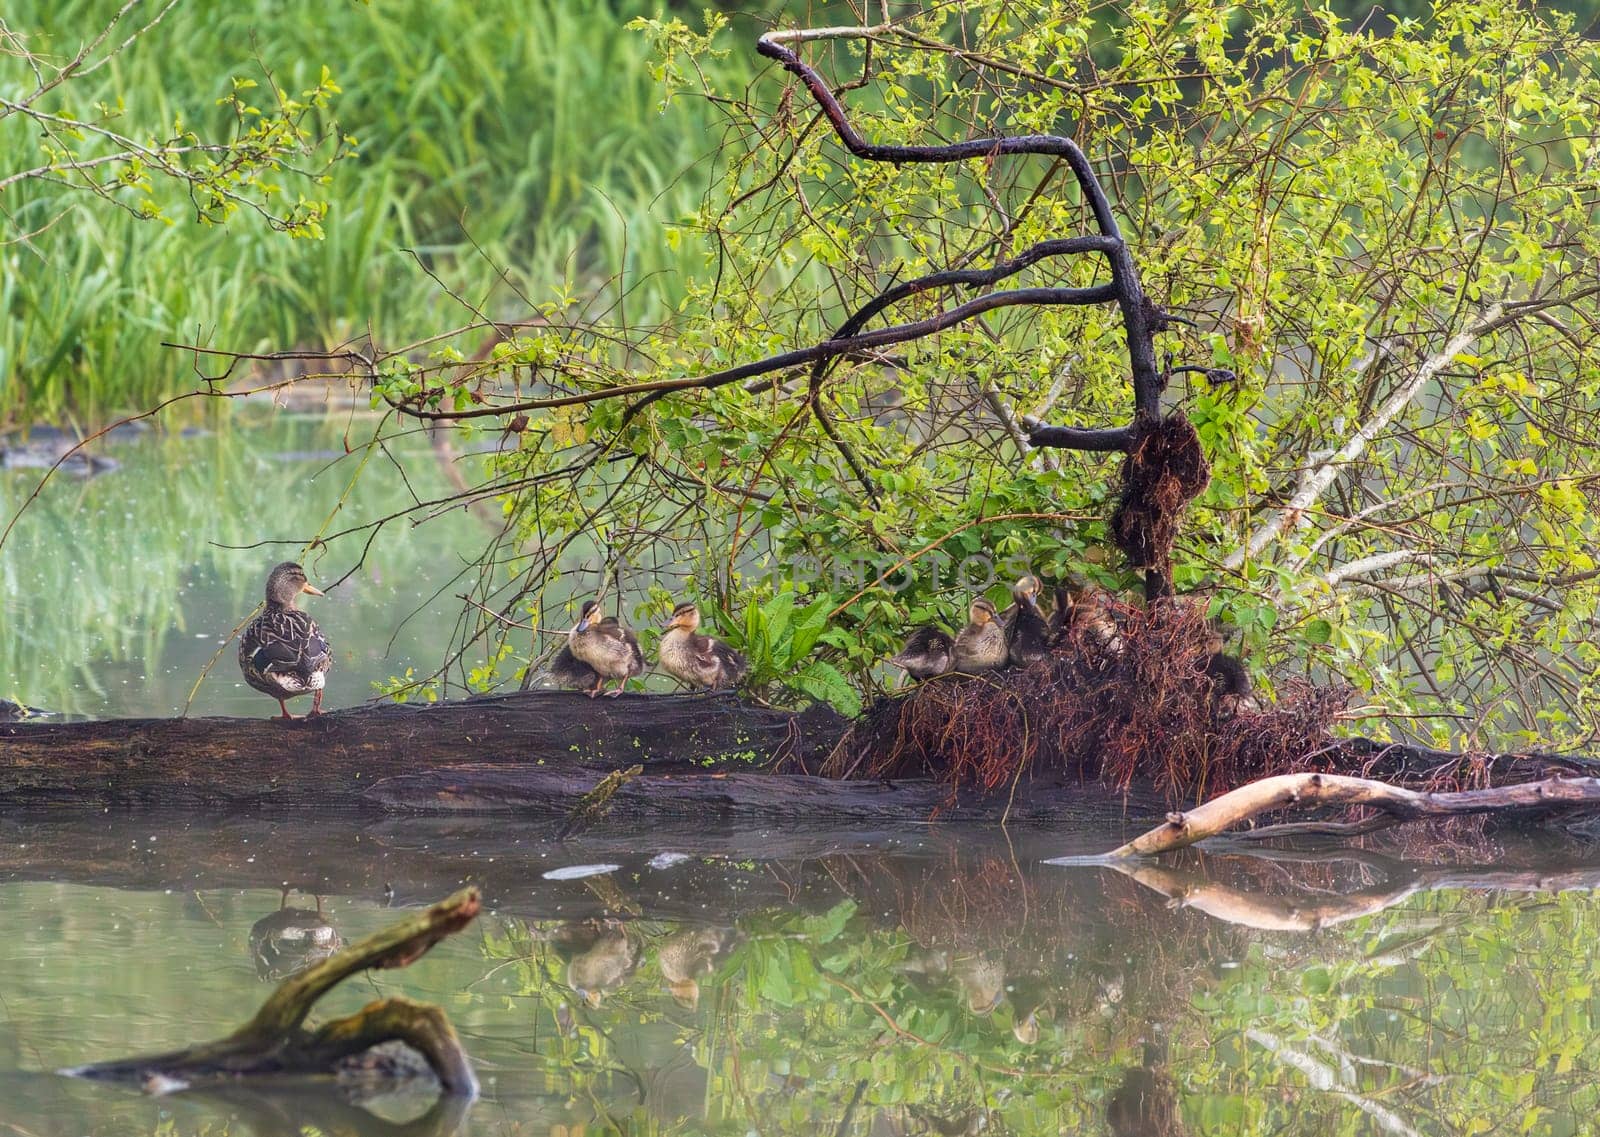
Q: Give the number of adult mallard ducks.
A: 1